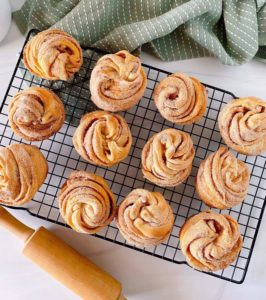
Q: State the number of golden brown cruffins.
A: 12